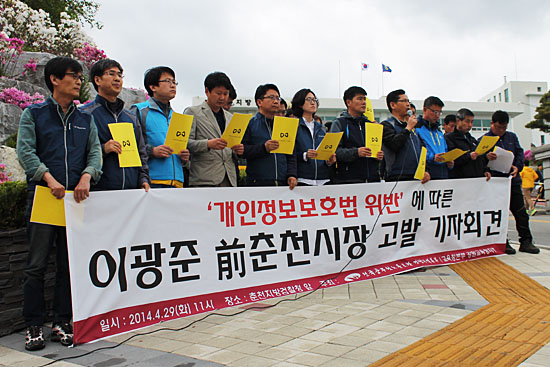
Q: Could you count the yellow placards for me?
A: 11